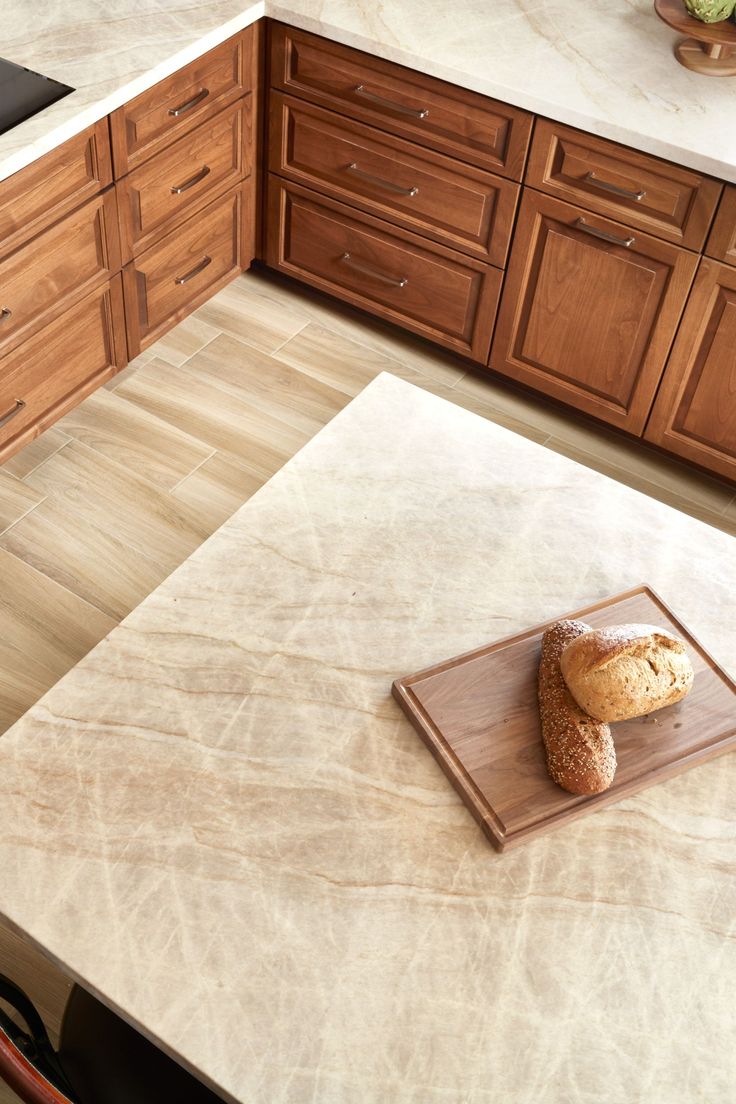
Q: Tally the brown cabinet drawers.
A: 11